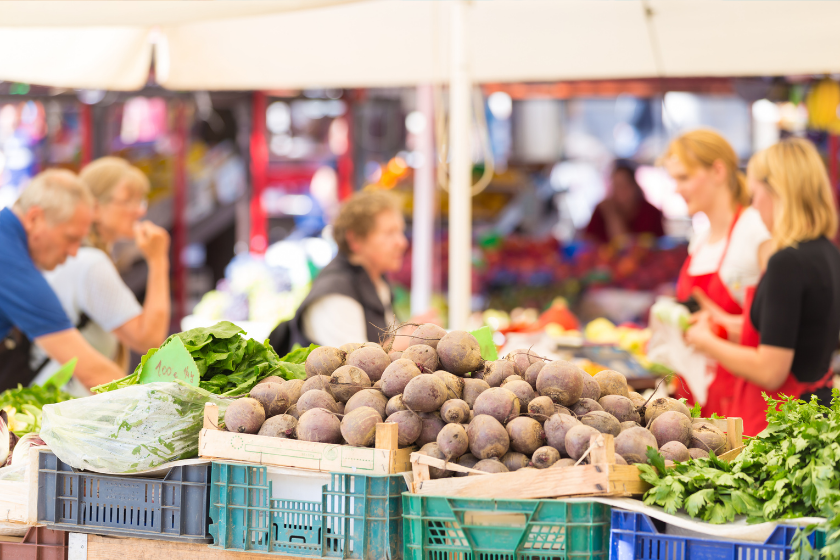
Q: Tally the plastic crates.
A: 5